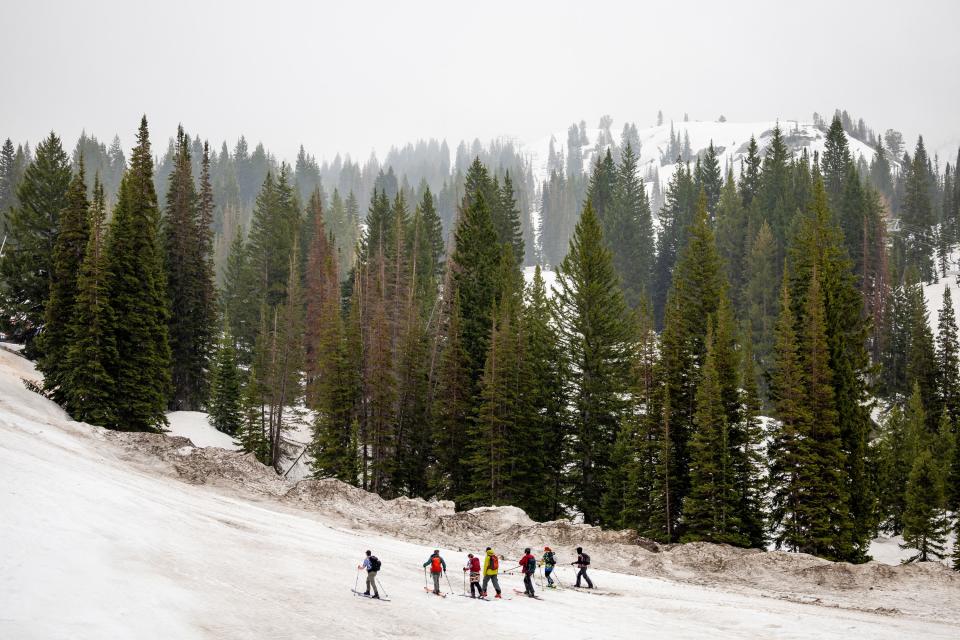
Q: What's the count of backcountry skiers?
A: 7